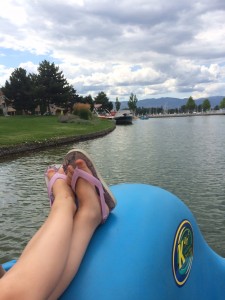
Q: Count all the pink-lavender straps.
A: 2